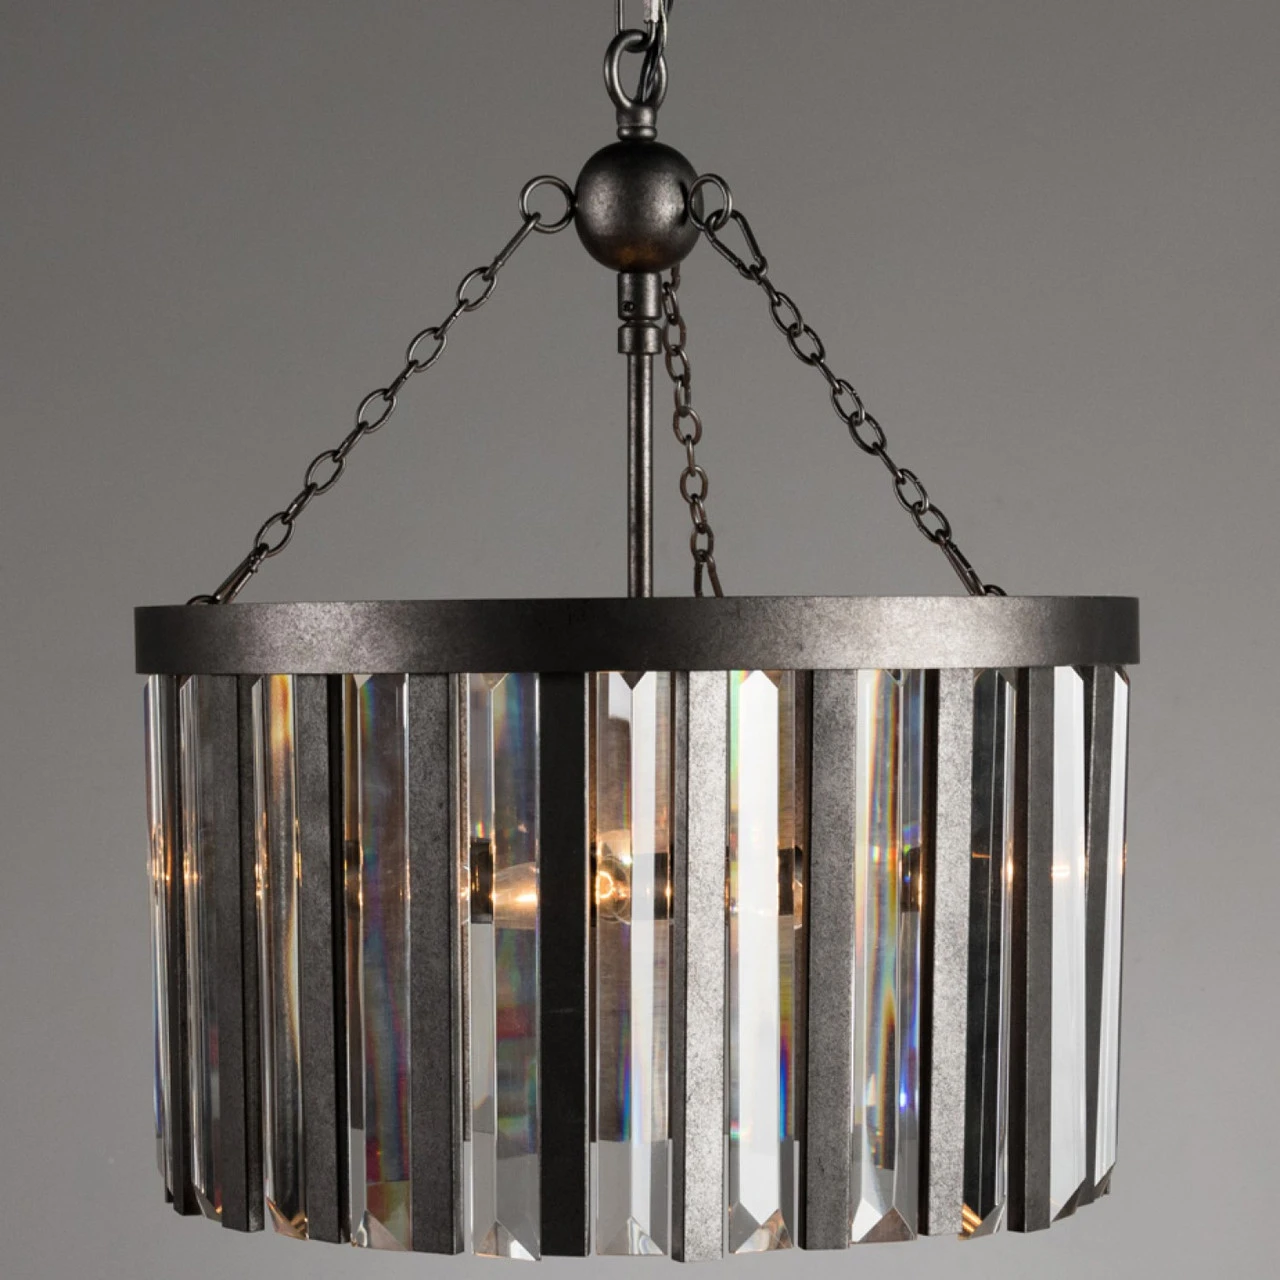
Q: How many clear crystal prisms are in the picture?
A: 11